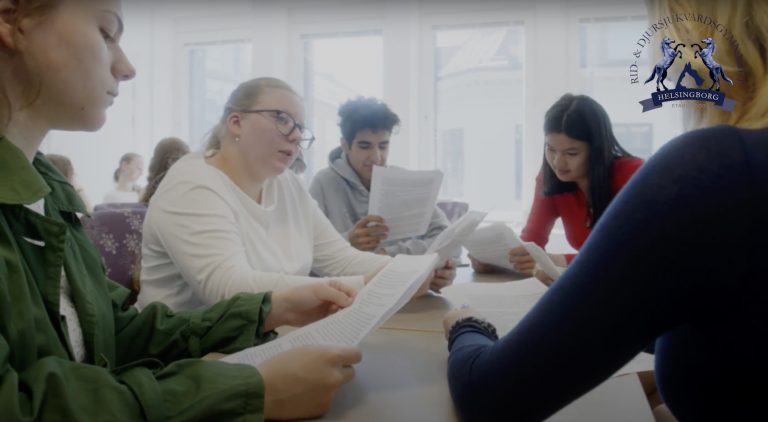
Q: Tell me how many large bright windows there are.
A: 4